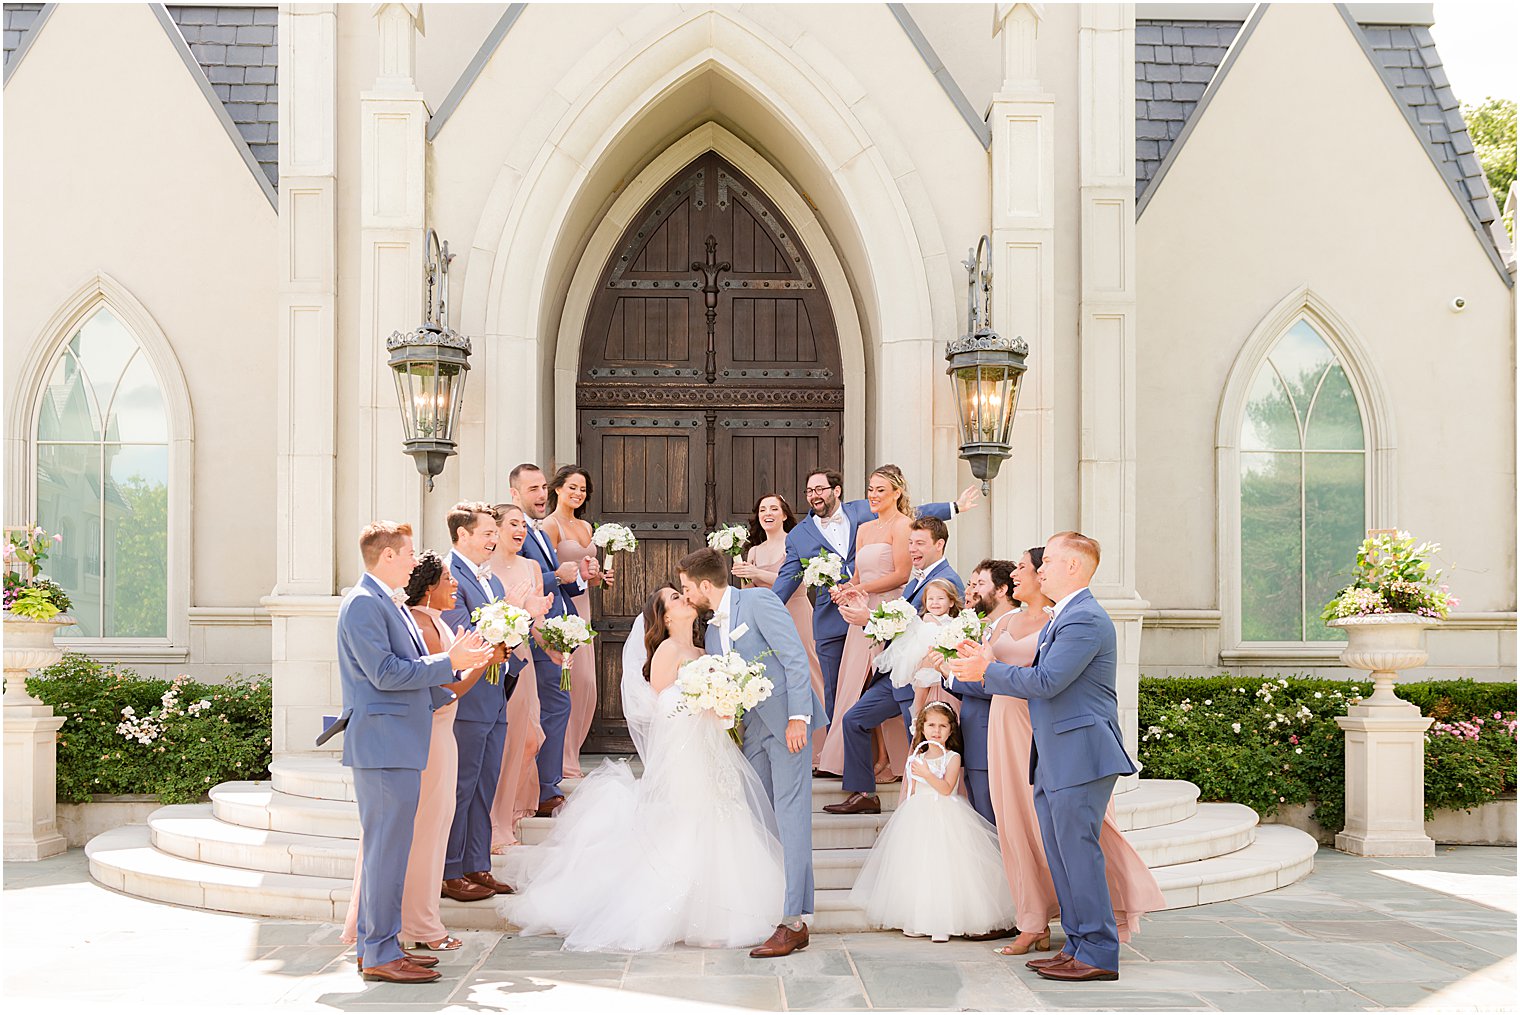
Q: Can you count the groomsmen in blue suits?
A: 7